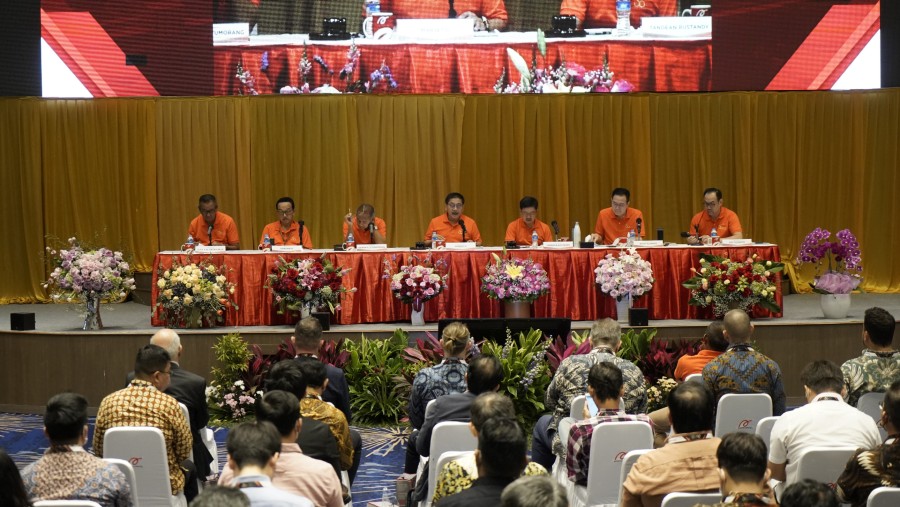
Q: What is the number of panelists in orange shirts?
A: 7